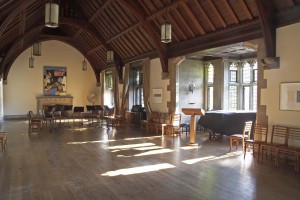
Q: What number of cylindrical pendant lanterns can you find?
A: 6